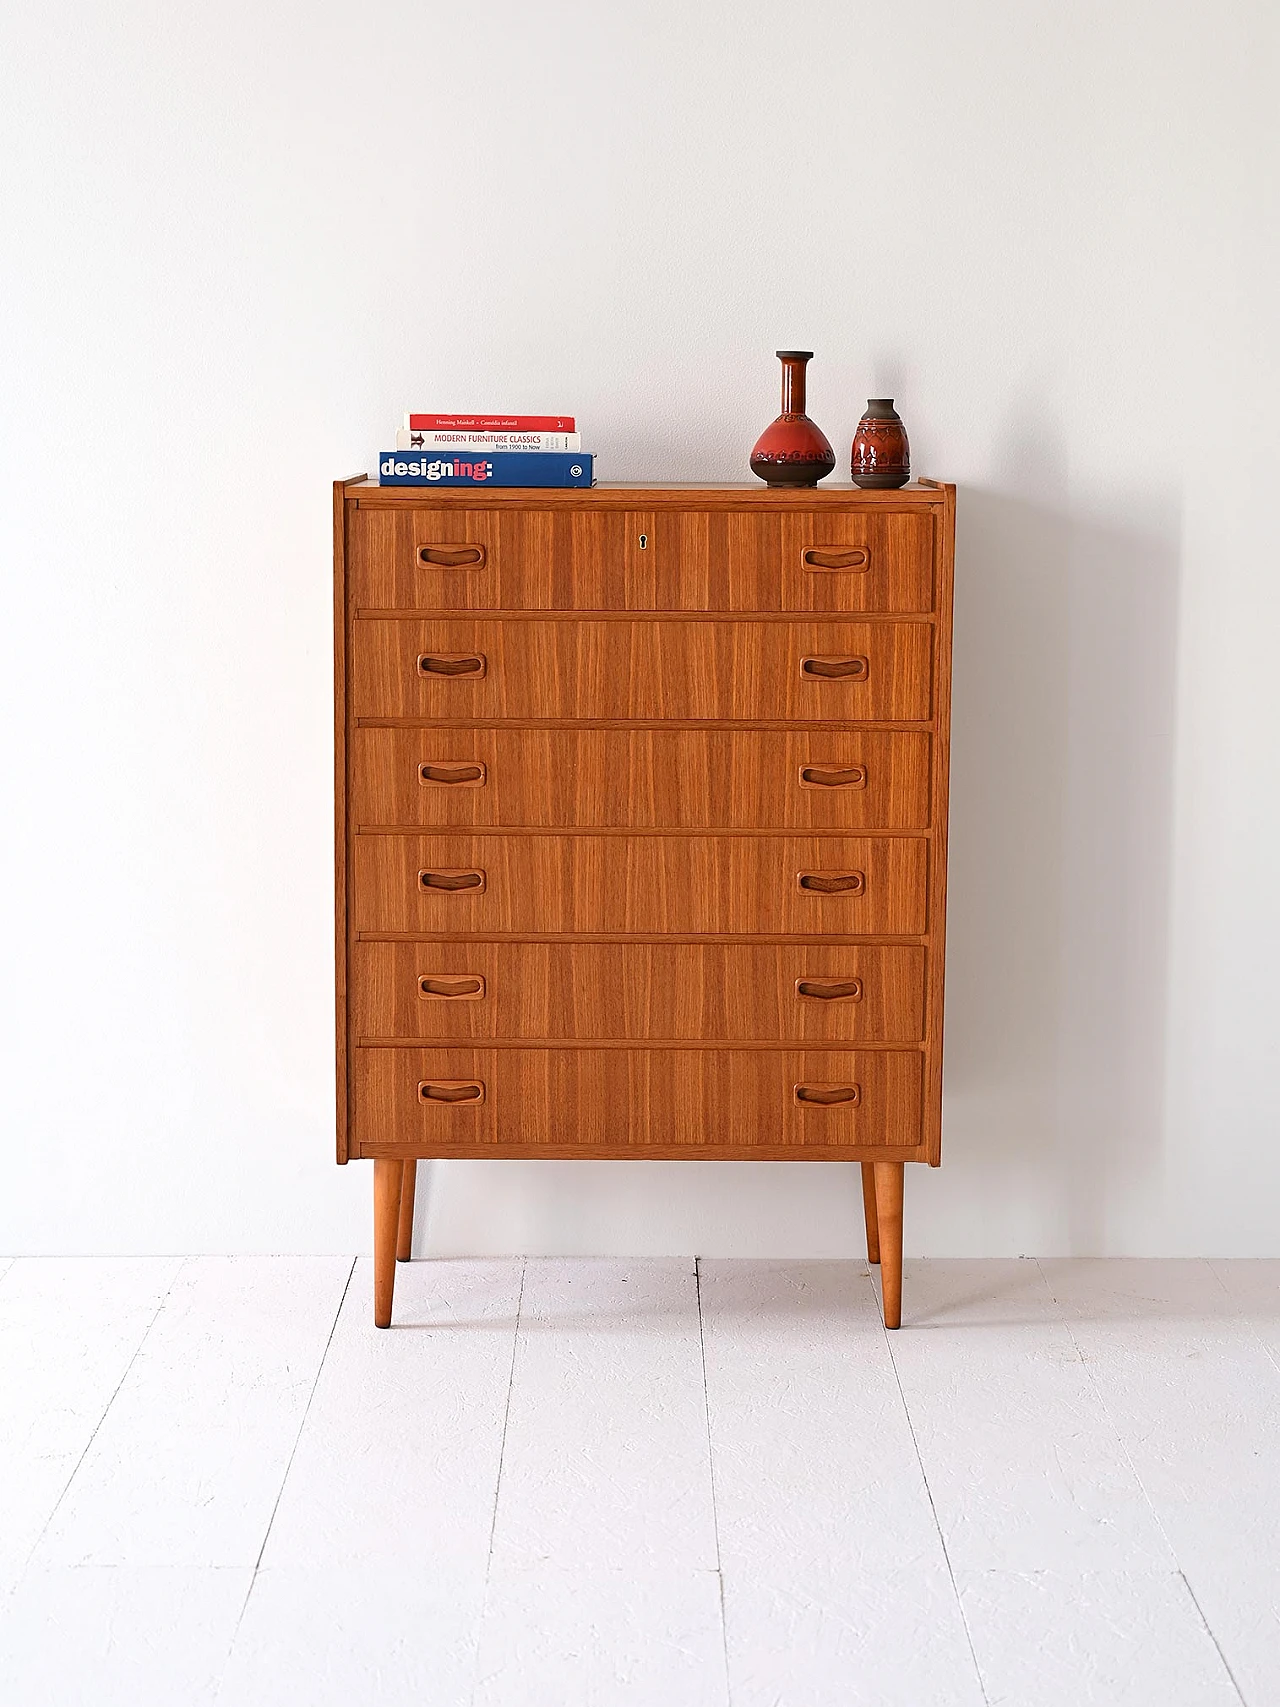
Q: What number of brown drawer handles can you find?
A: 12